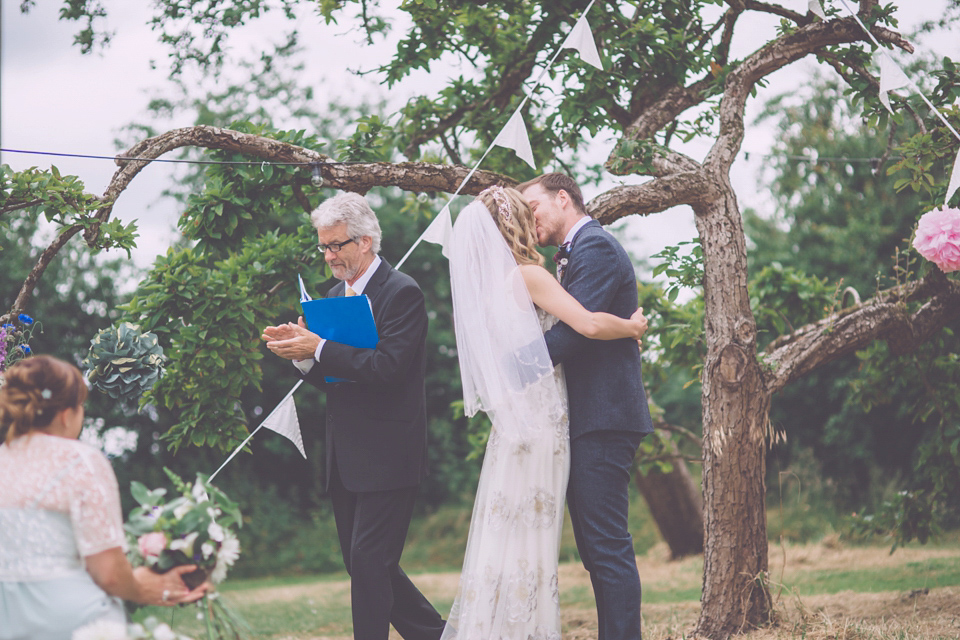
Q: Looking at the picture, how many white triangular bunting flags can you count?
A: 7